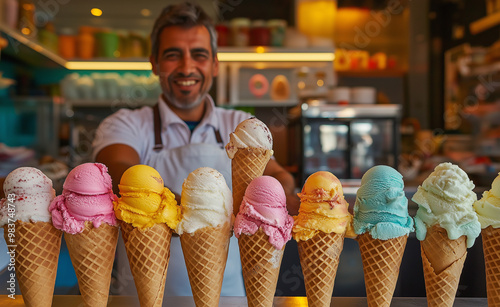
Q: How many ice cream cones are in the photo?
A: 10